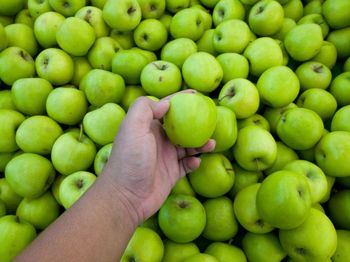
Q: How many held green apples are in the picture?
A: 1